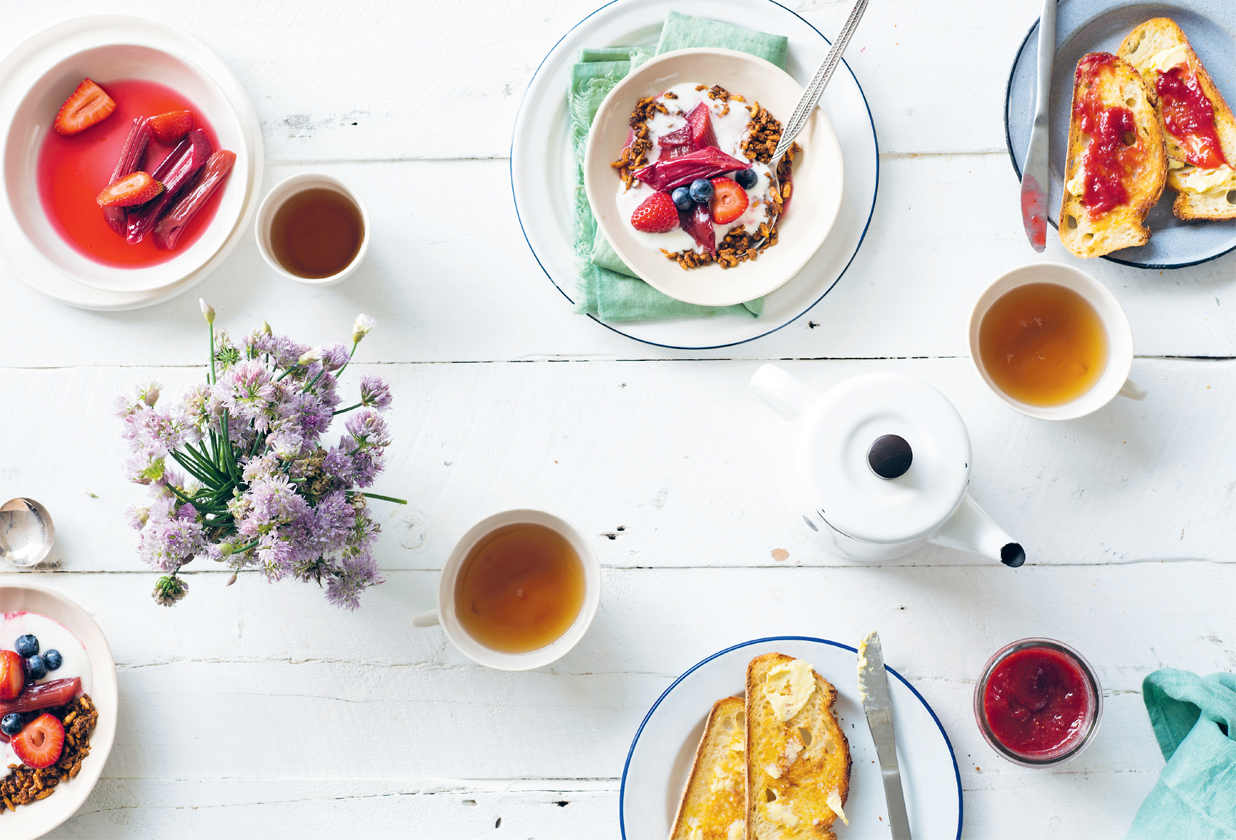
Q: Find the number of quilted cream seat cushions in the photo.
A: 0